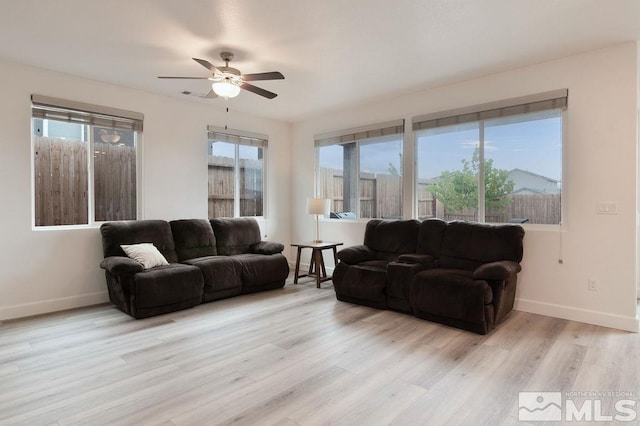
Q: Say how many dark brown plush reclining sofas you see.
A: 2